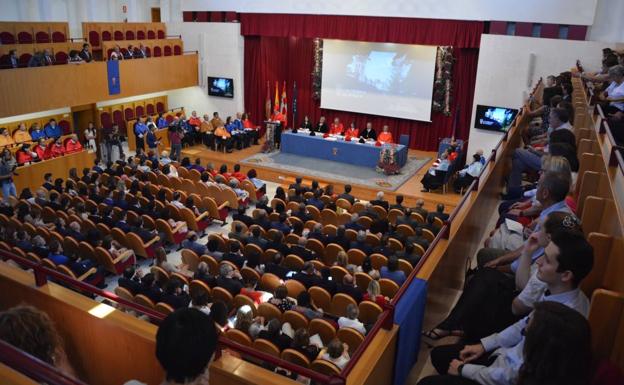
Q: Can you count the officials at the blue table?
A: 6